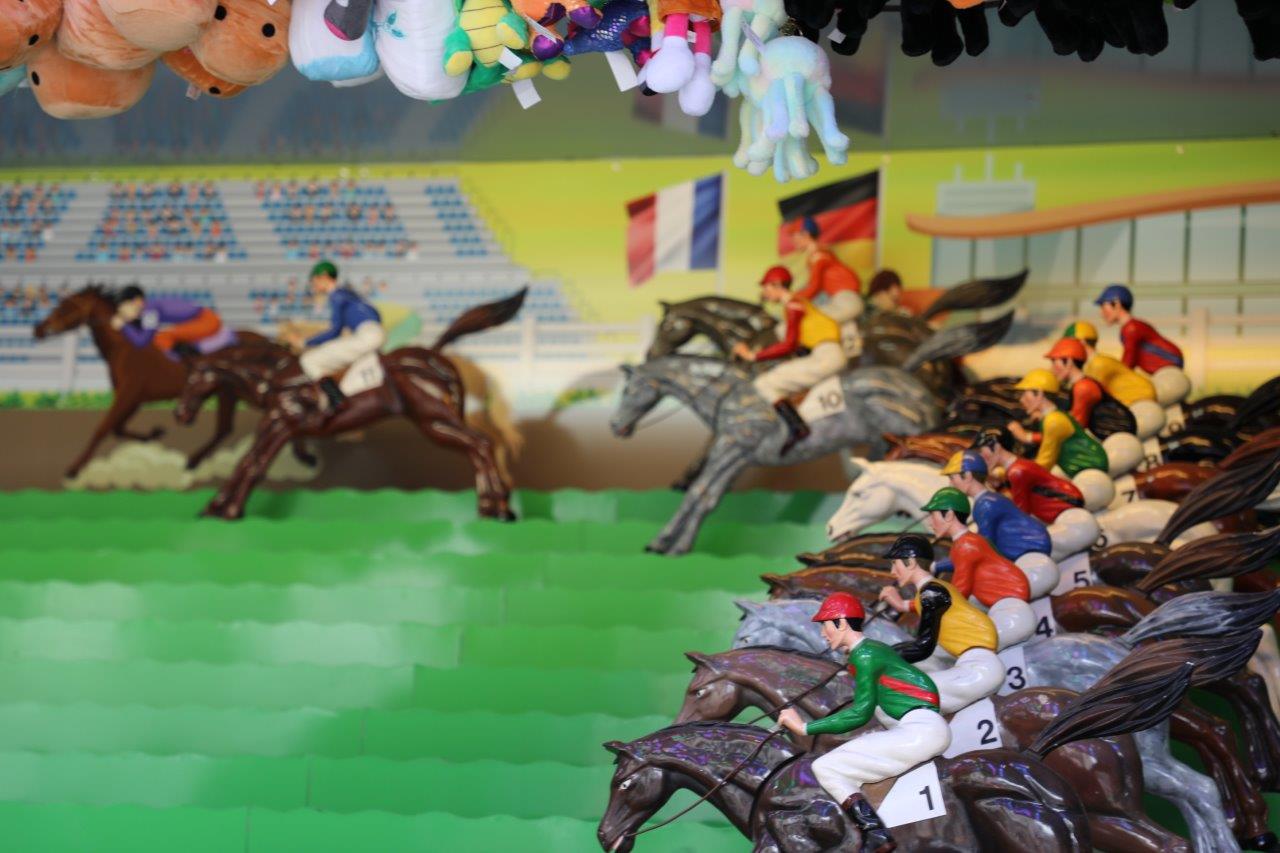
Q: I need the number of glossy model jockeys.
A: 12